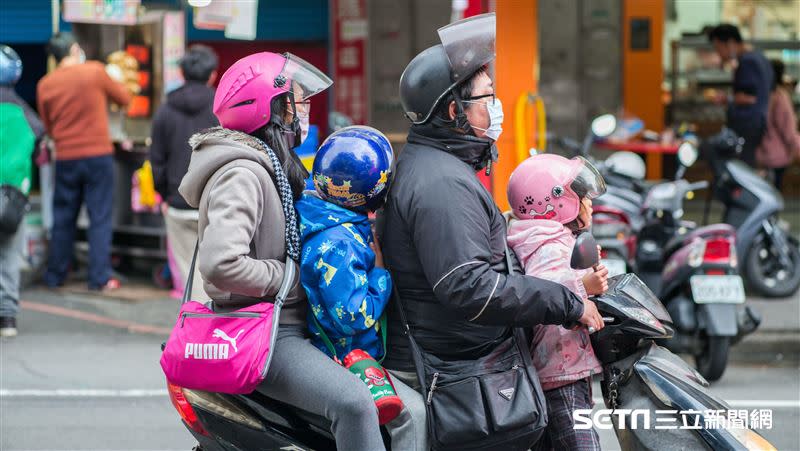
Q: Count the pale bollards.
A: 0